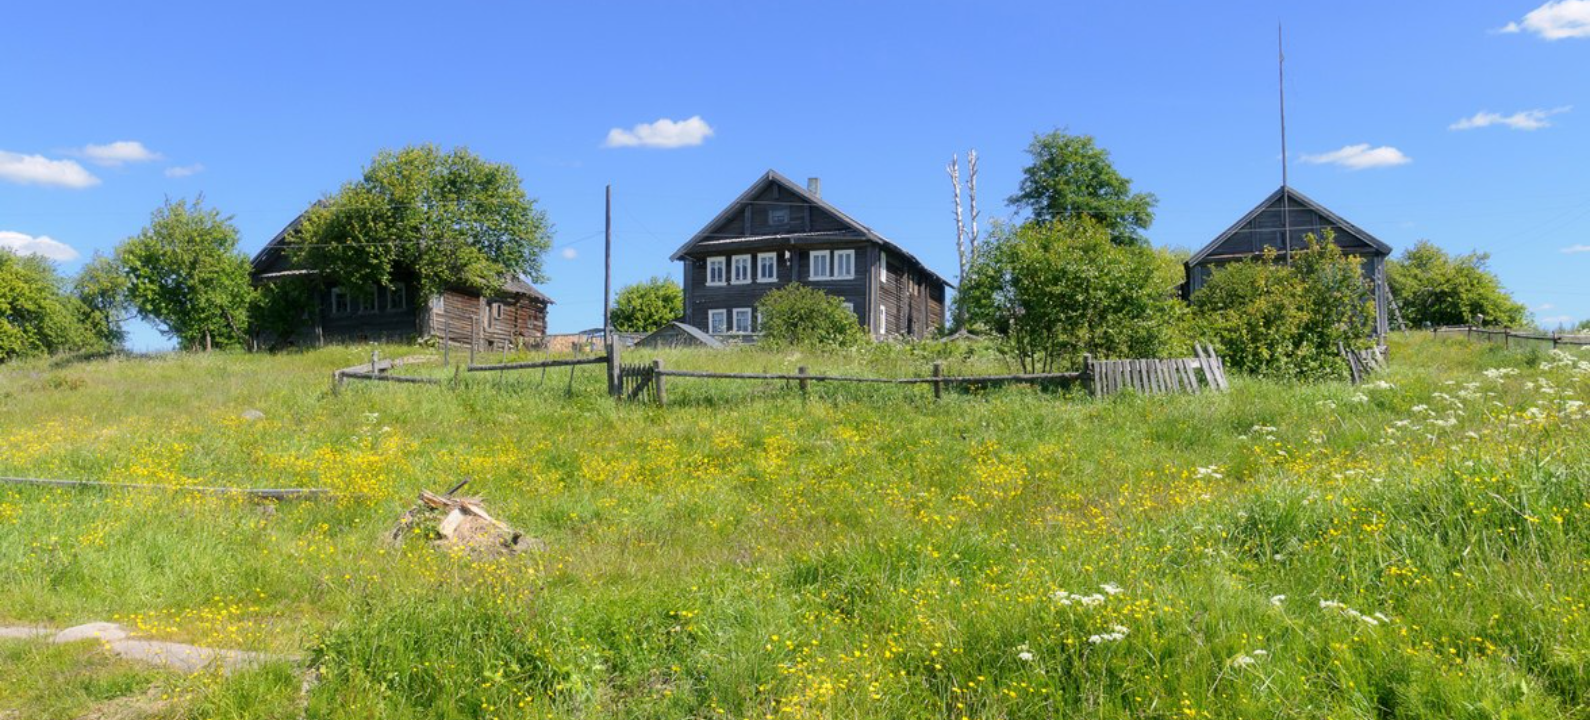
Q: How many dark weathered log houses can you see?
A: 3